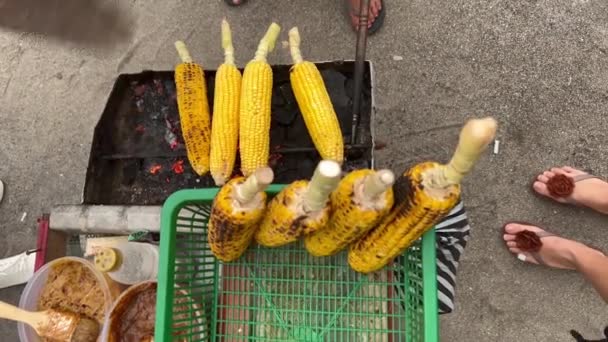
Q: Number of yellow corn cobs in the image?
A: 8